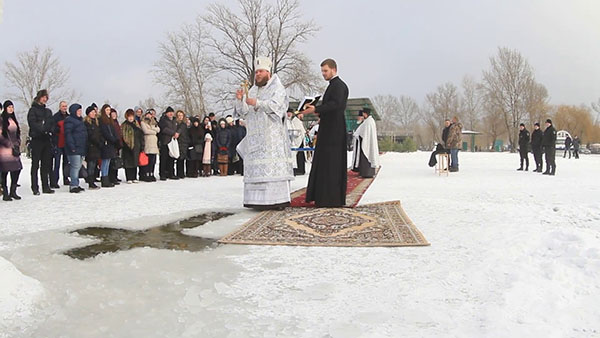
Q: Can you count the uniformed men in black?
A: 3